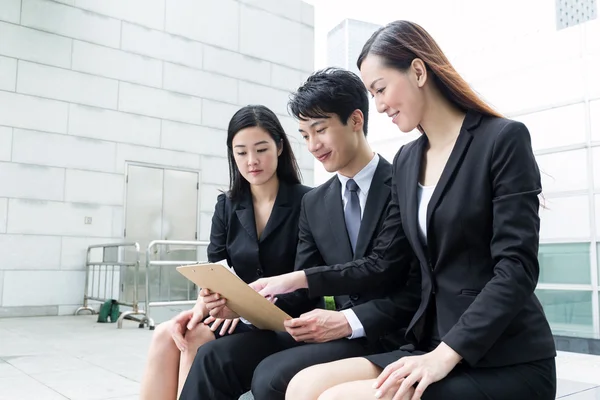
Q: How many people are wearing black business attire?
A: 3